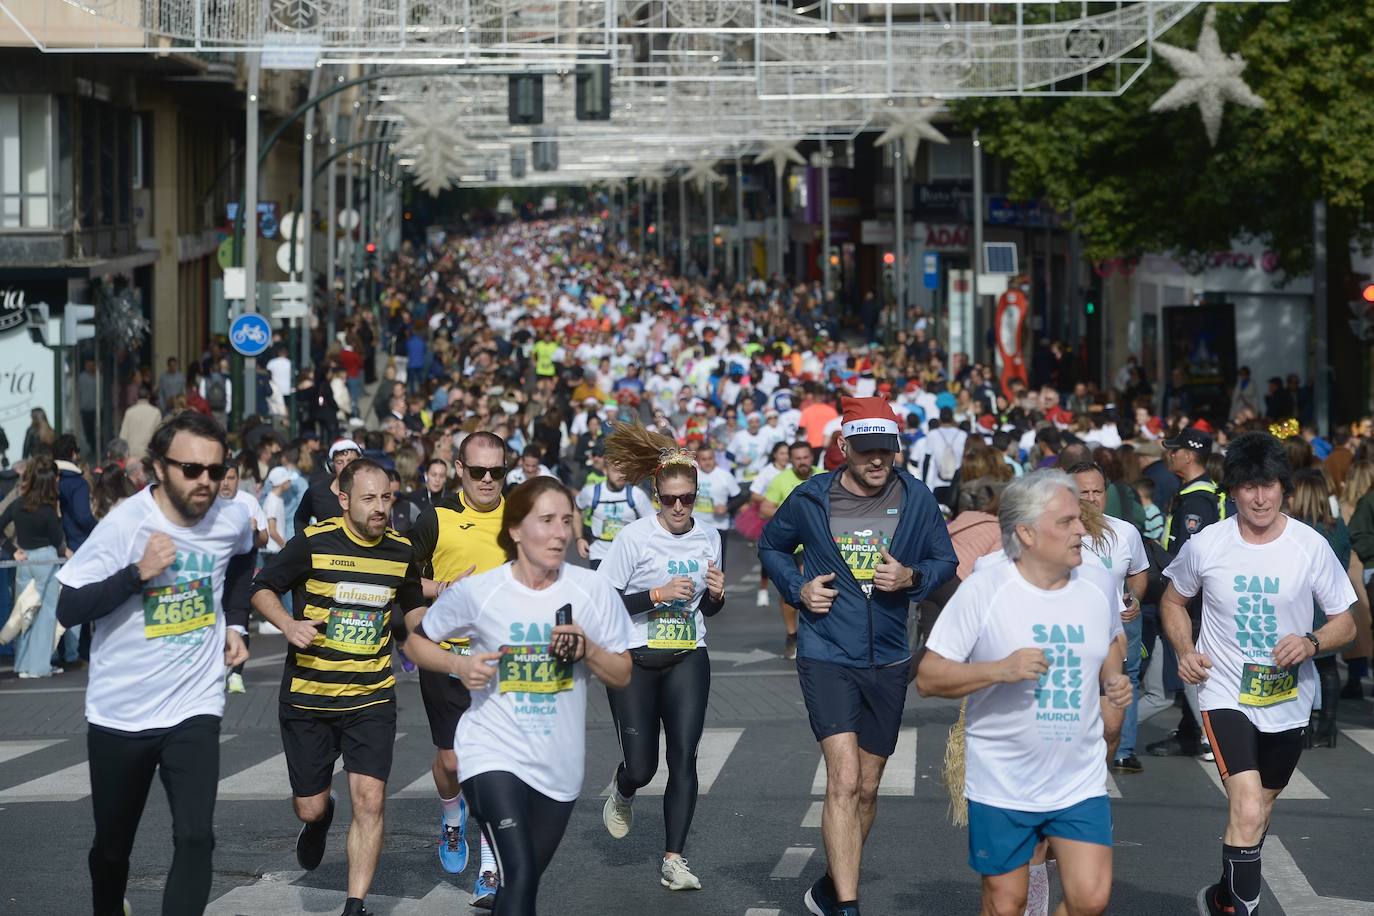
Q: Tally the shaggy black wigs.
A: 1